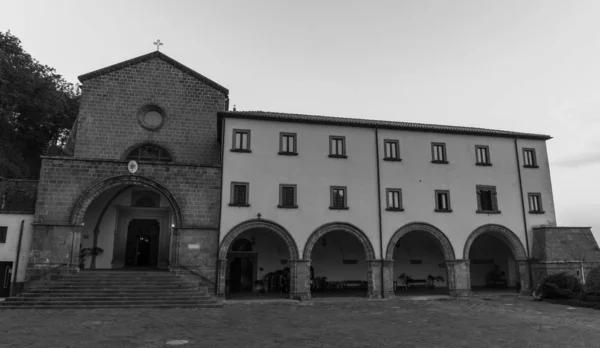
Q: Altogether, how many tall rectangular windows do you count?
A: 14